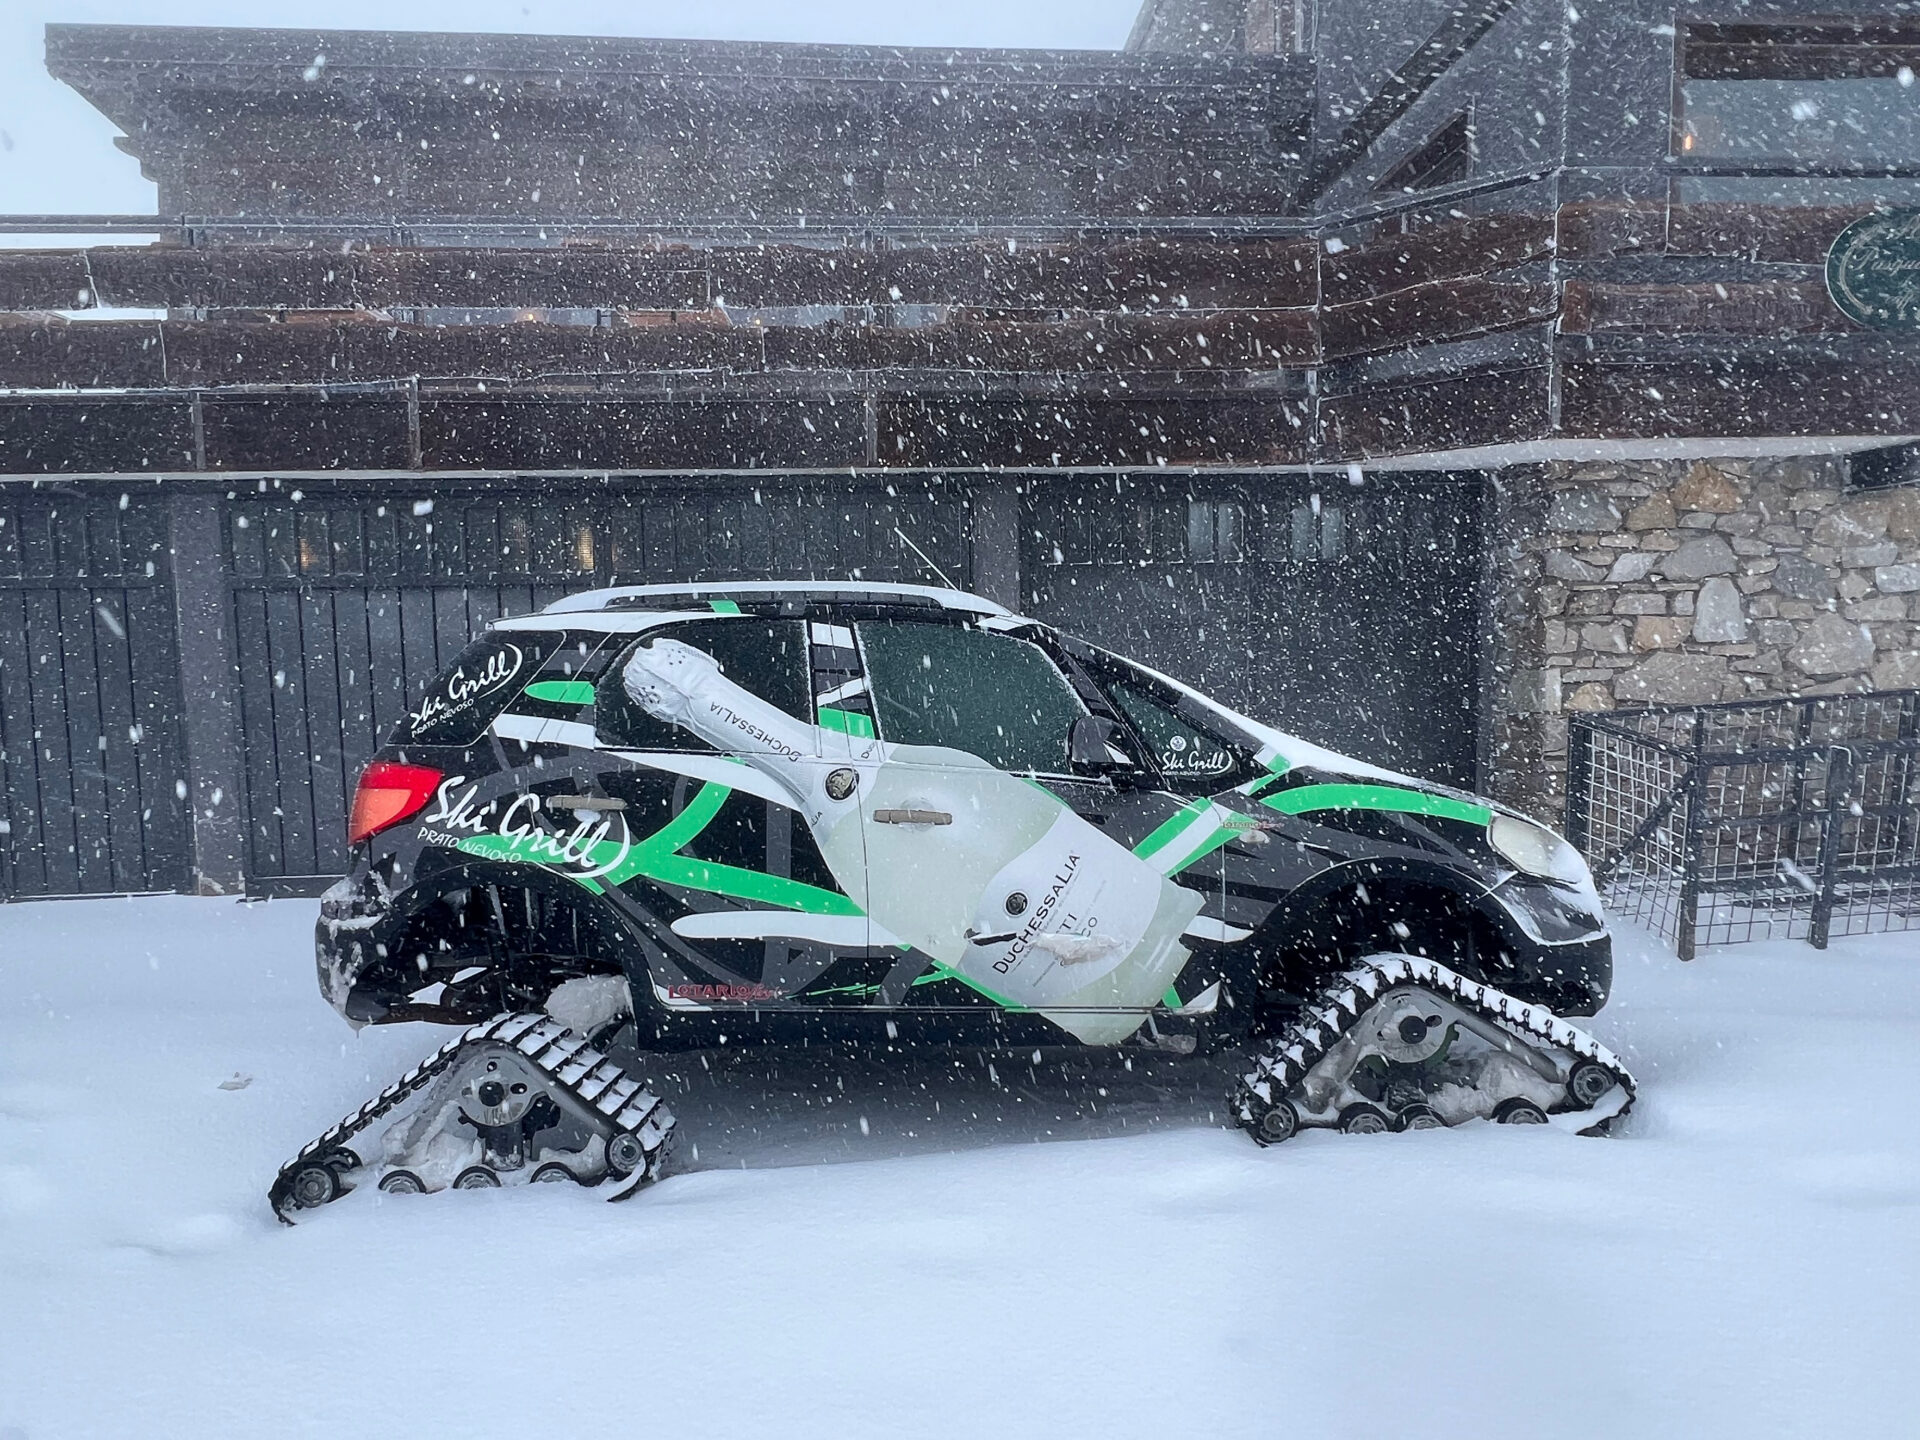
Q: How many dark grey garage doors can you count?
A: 3